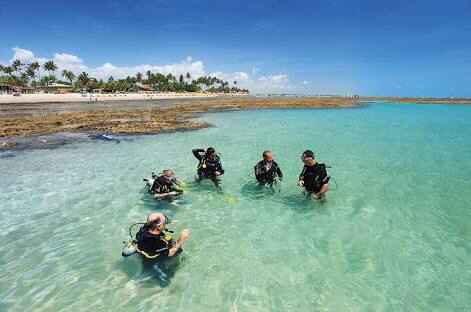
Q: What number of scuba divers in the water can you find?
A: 5